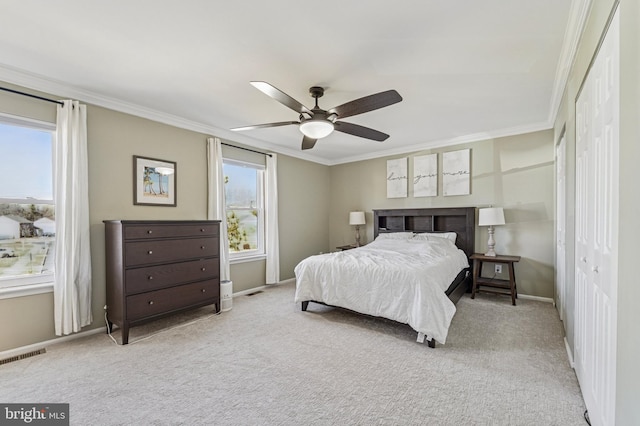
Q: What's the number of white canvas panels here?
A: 3